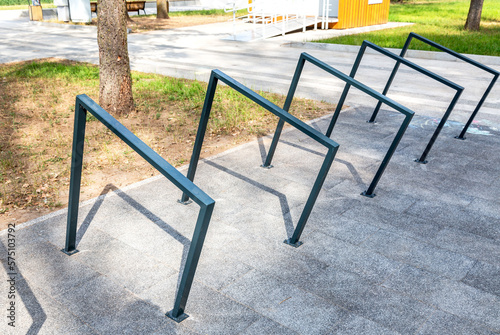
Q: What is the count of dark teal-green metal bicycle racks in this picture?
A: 5